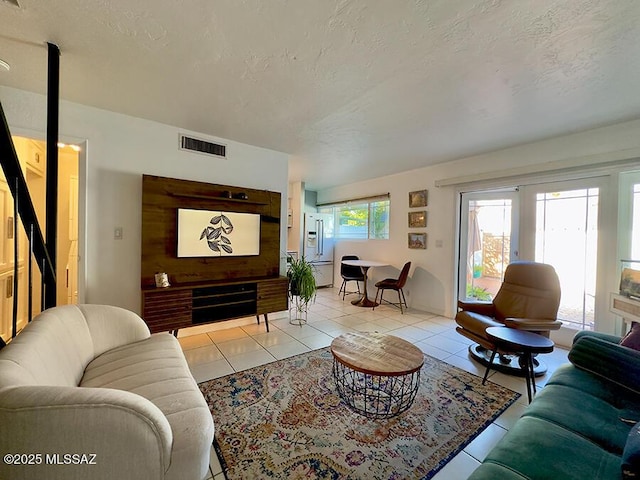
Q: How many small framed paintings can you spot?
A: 3